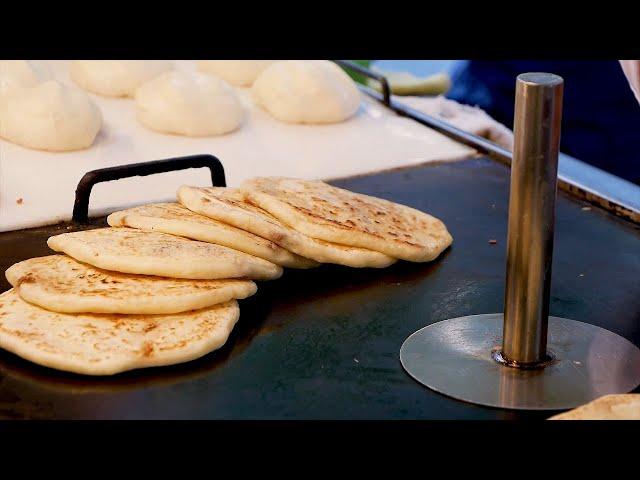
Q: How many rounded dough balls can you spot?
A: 6